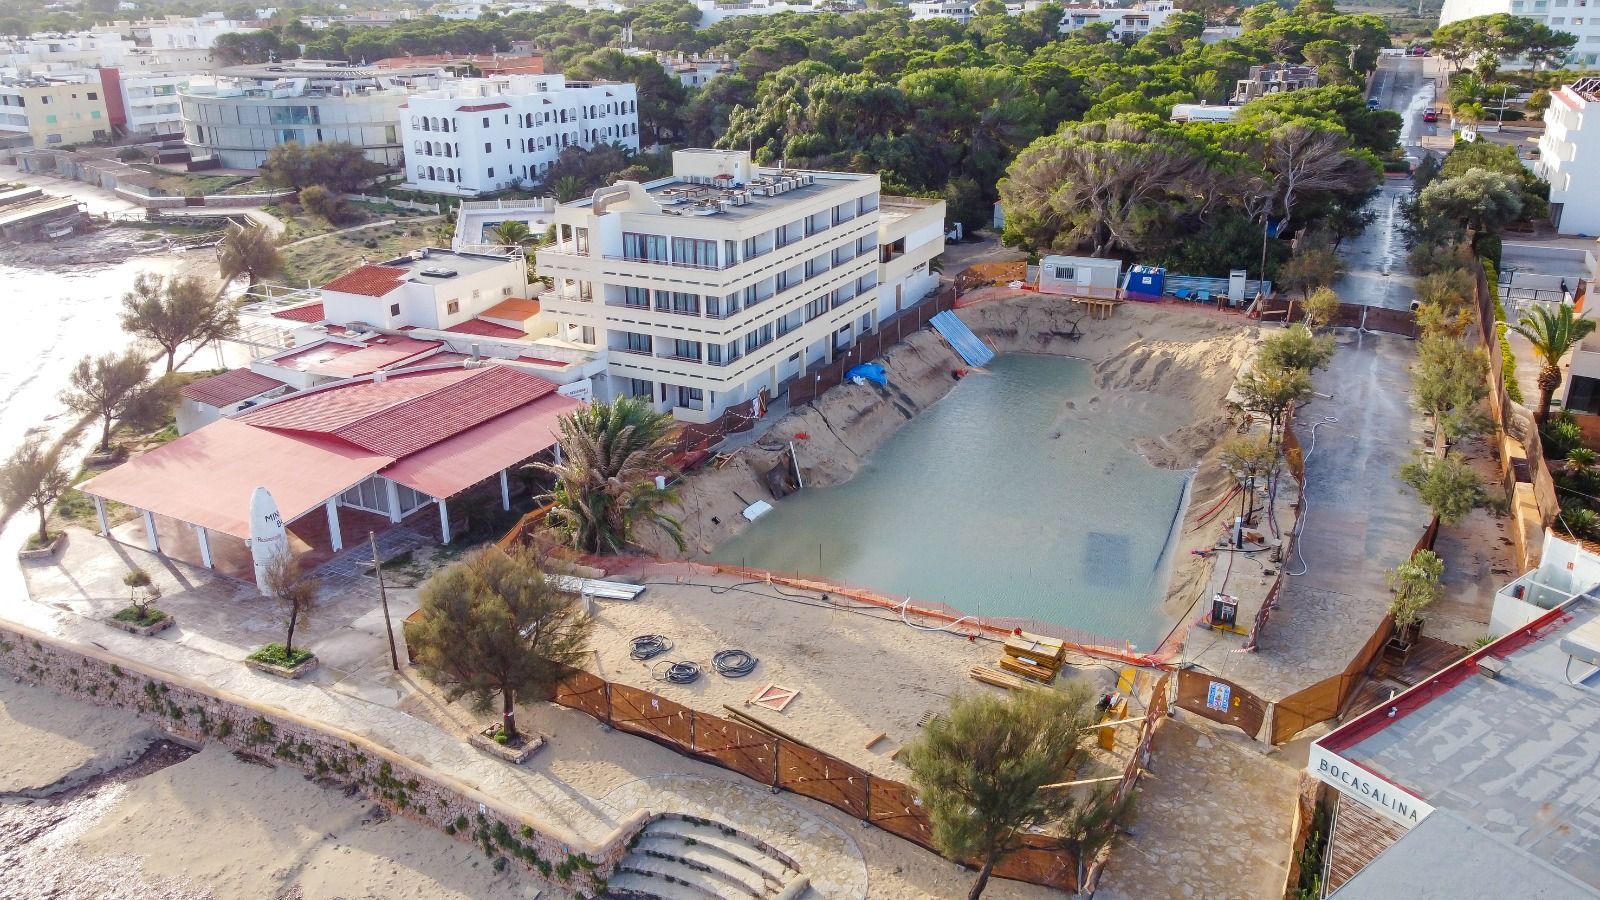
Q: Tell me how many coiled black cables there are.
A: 3